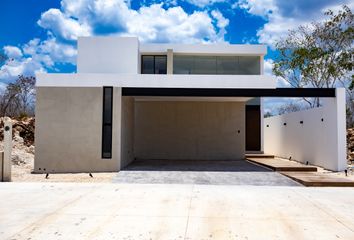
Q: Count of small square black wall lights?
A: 4